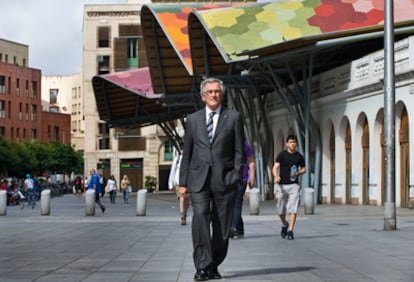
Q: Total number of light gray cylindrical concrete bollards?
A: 6